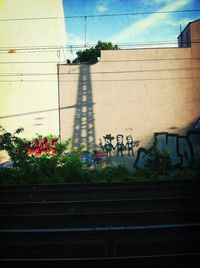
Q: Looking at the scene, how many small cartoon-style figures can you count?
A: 3